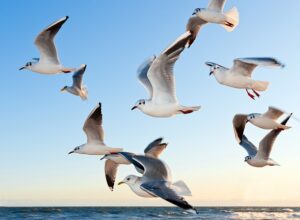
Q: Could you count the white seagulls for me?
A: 10